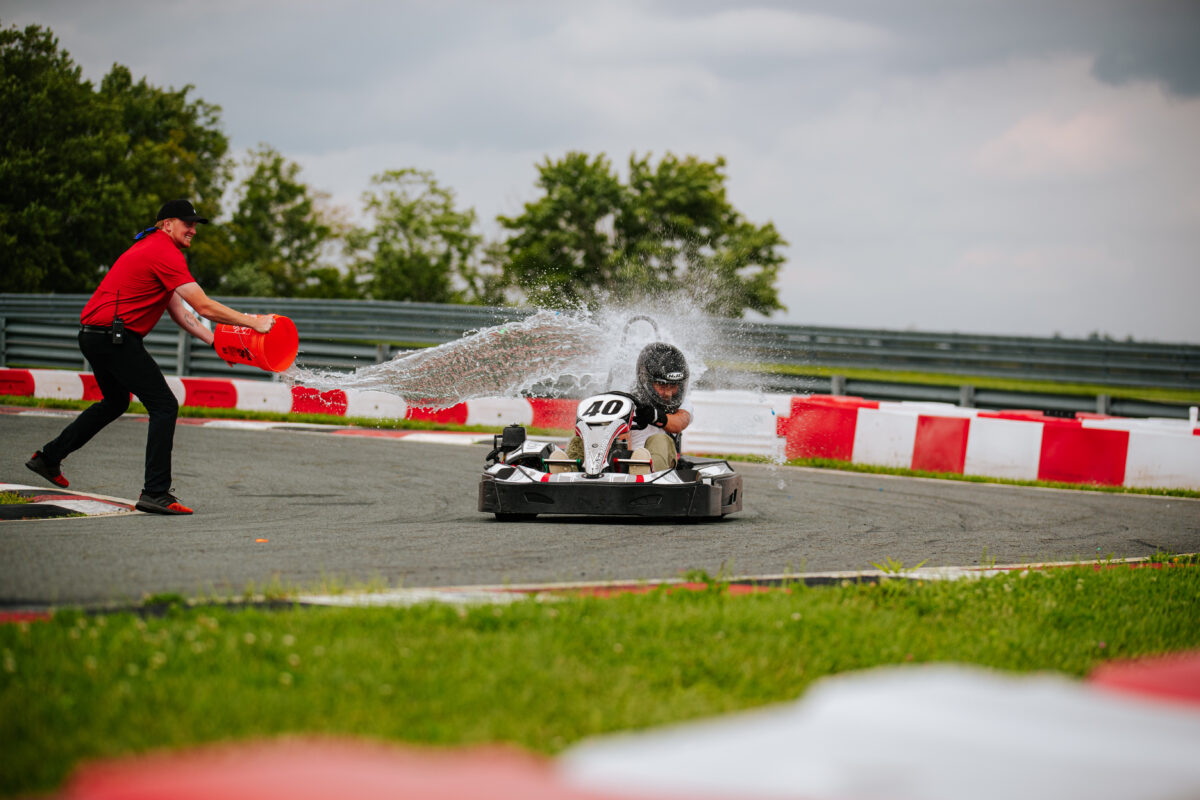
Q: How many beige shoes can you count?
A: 2